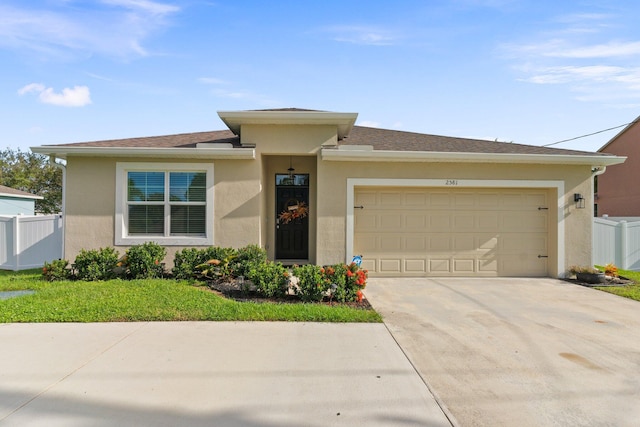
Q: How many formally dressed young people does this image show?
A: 0